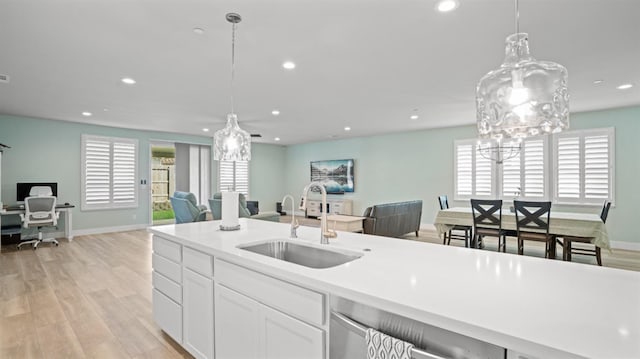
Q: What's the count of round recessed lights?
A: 10